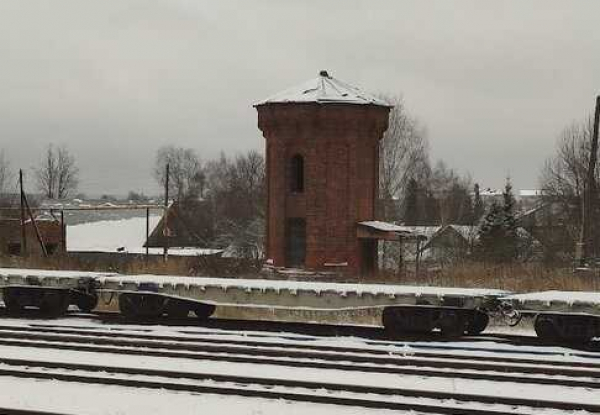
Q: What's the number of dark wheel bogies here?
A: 4